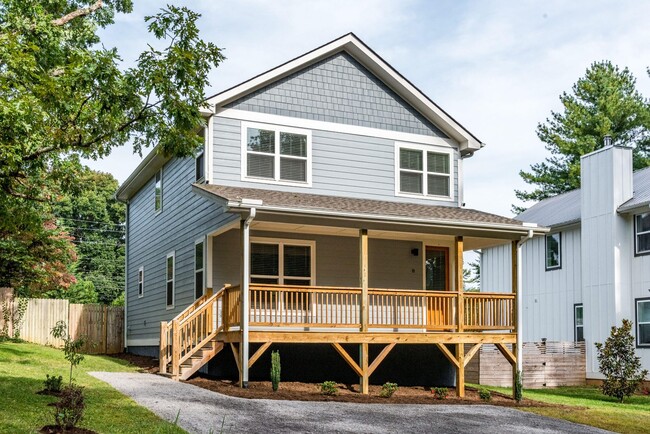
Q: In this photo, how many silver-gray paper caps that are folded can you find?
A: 0